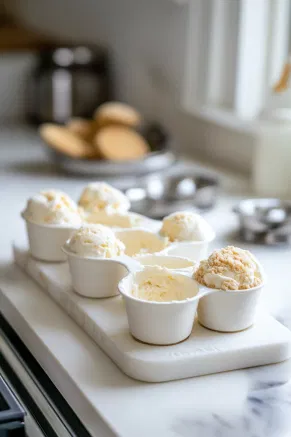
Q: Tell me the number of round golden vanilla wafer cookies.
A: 4